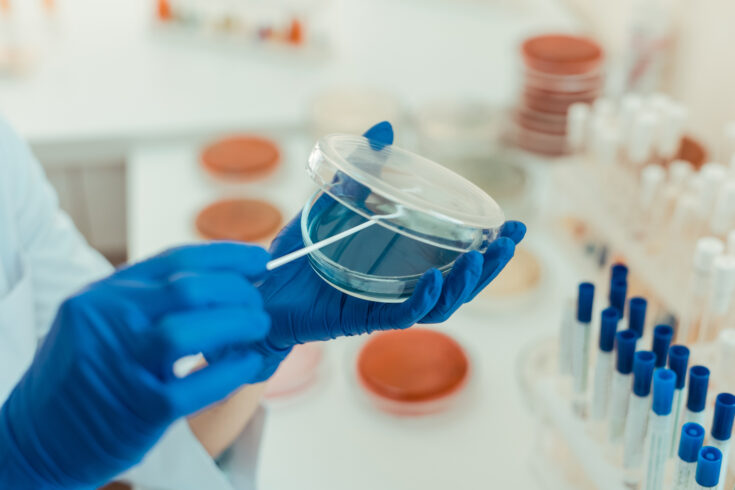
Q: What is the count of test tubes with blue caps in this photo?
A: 14